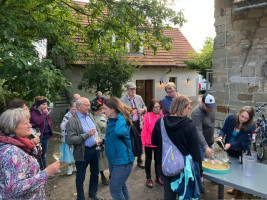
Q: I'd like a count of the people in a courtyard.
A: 15